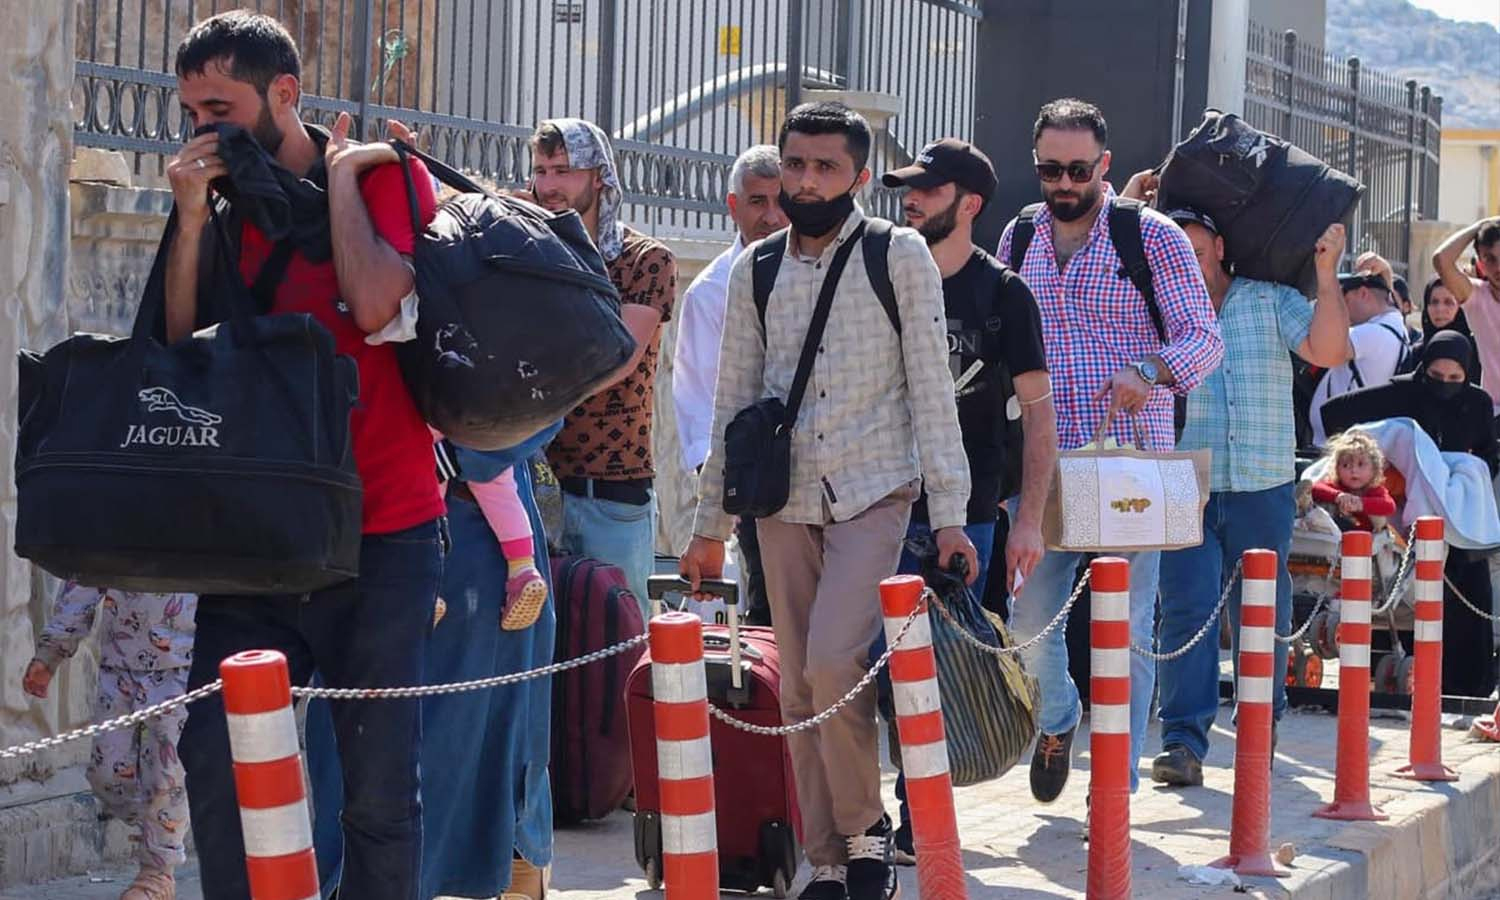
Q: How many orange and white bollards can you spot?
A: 7